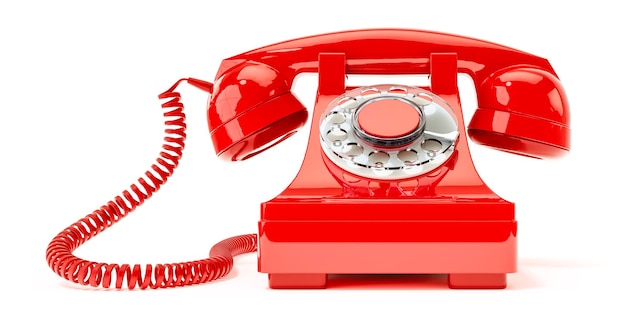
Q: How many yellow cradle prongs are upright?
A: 0